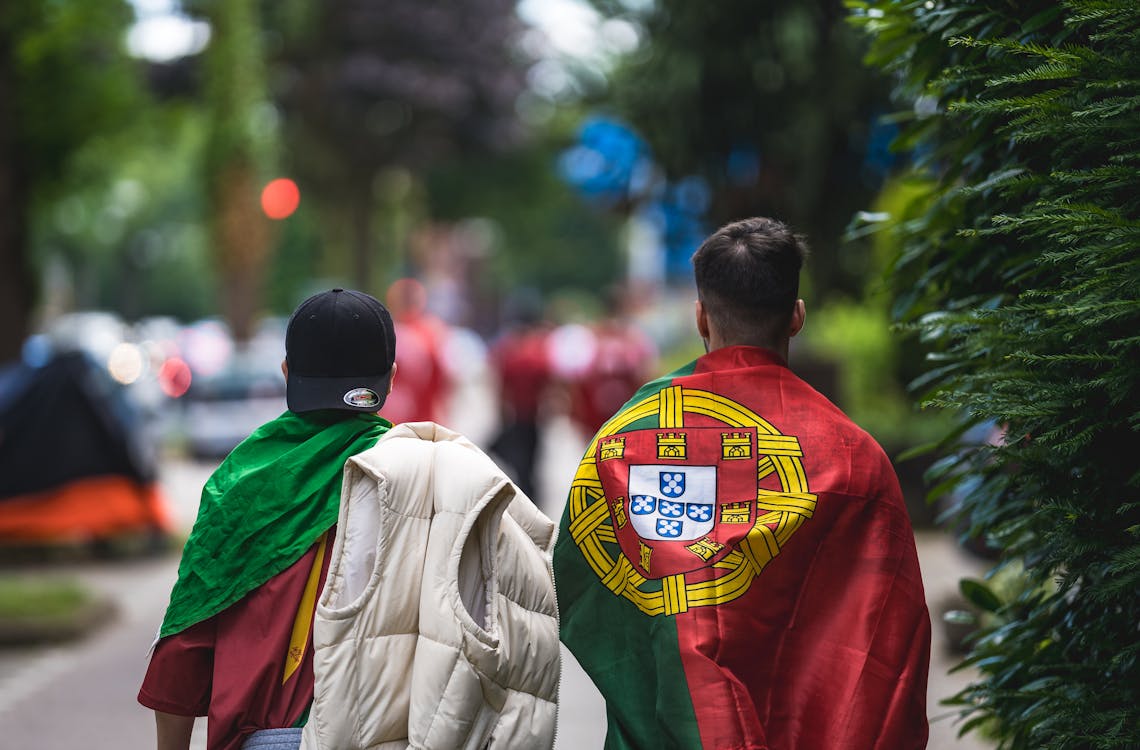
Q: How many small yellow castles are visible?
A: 7